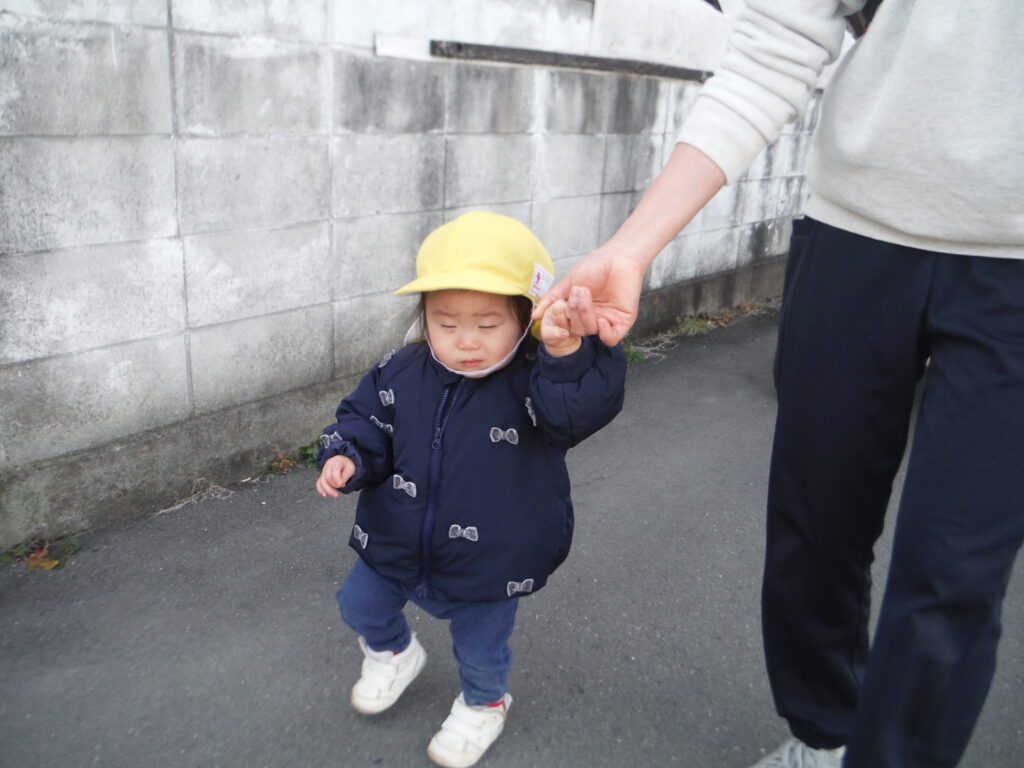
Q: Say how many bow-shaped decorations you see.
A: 10